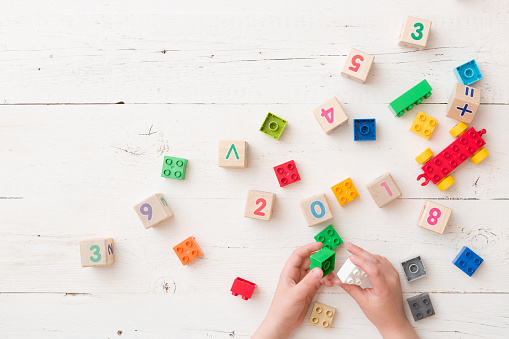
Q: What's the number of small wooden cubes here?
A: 11